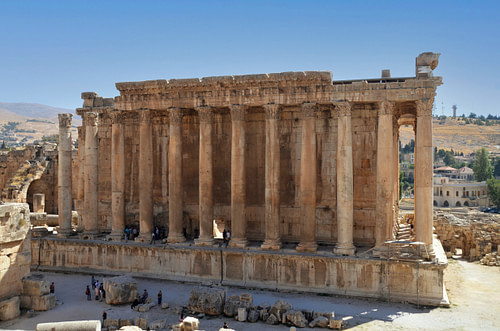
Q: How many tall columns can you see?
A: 12